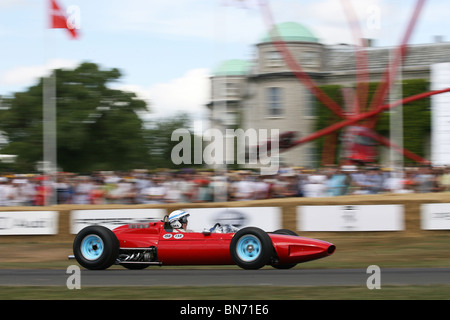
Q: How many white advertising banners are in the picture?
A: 5